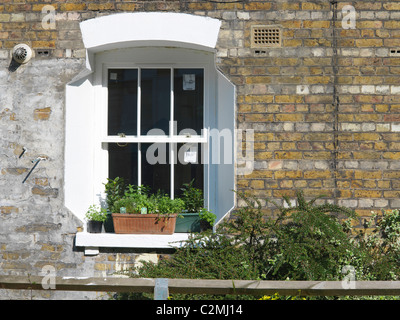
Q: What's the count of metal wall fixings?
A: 2